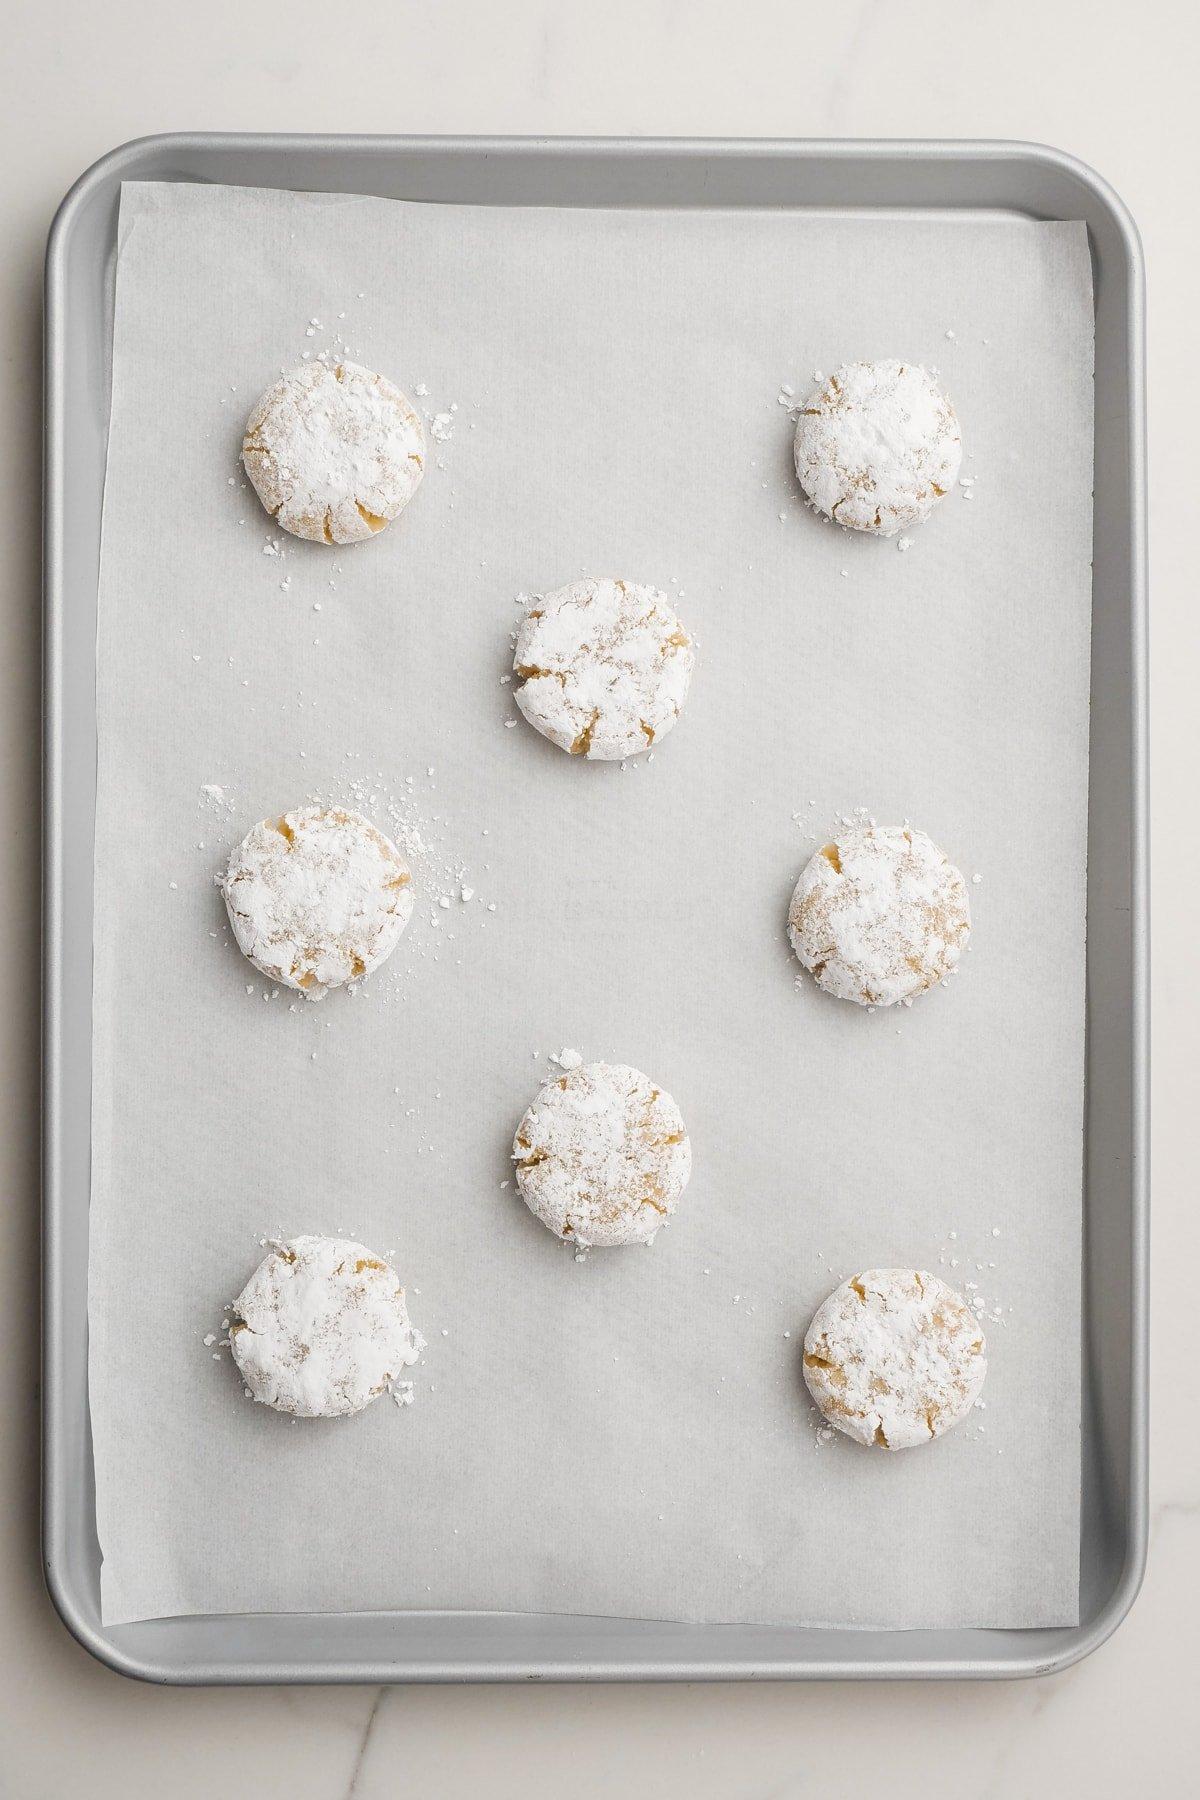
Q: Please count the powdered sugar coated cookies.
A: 8